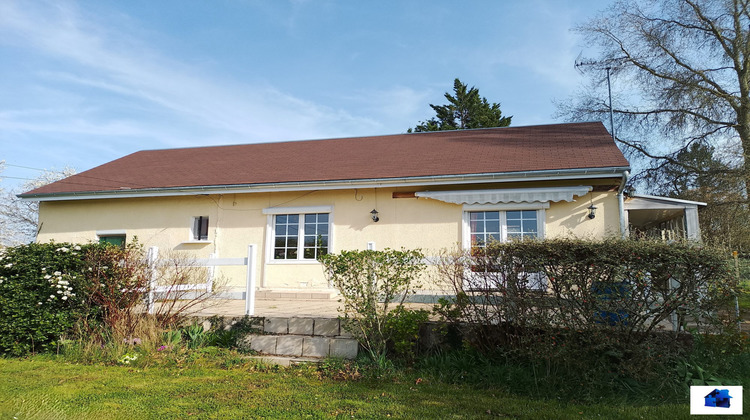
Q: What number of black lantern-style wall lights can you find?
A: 2